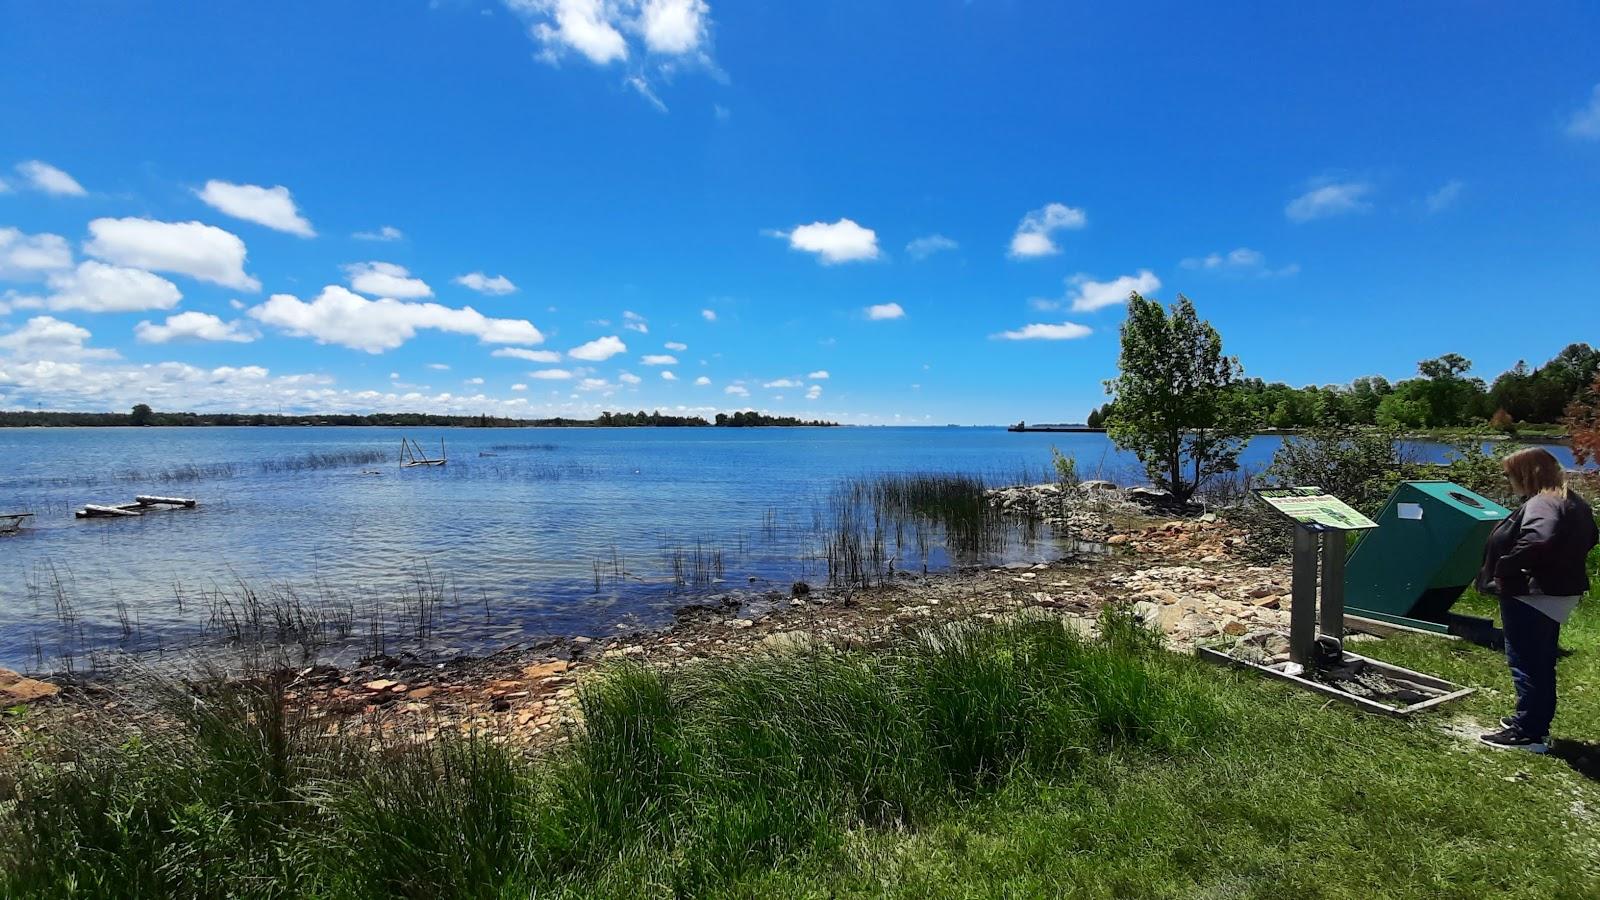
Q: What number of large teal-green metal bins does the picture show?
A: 1